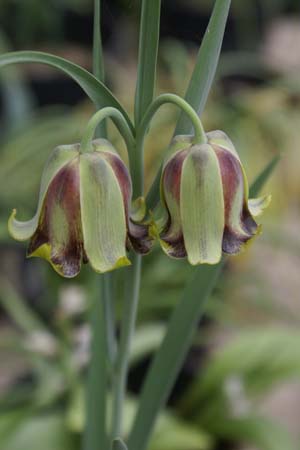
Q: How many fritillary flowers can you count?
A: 2